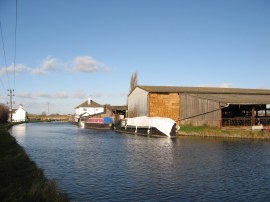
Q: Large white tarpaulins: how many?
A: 1